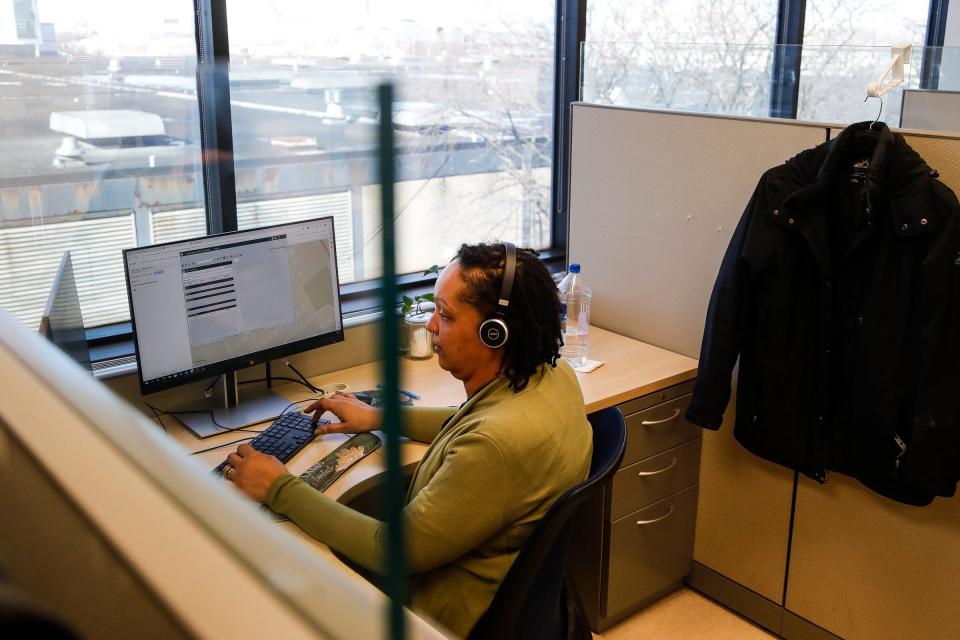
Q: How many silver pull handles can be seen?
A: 3